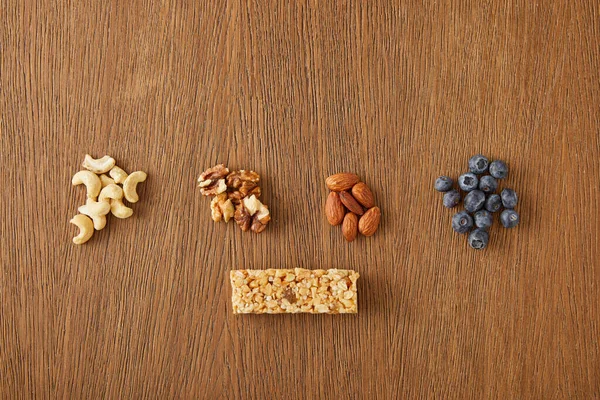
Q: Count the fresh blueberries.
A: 13